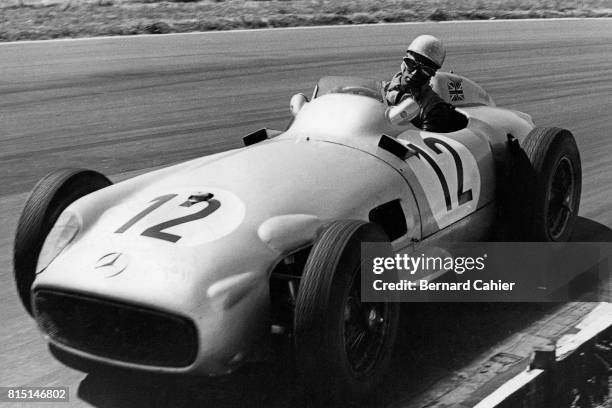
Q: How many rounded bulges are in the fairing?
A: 2